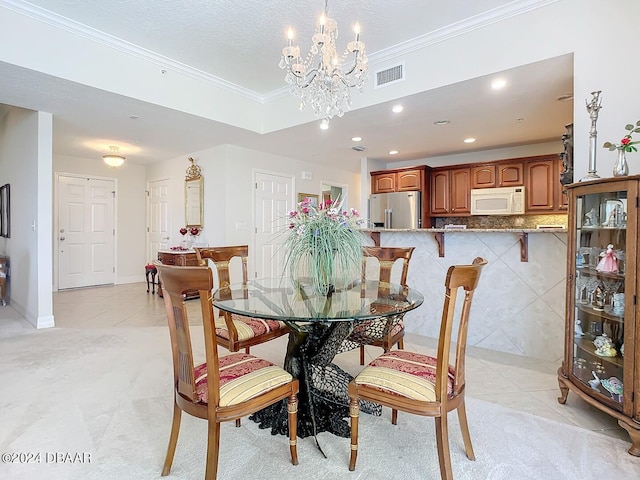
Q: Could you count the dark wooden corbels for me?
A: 3